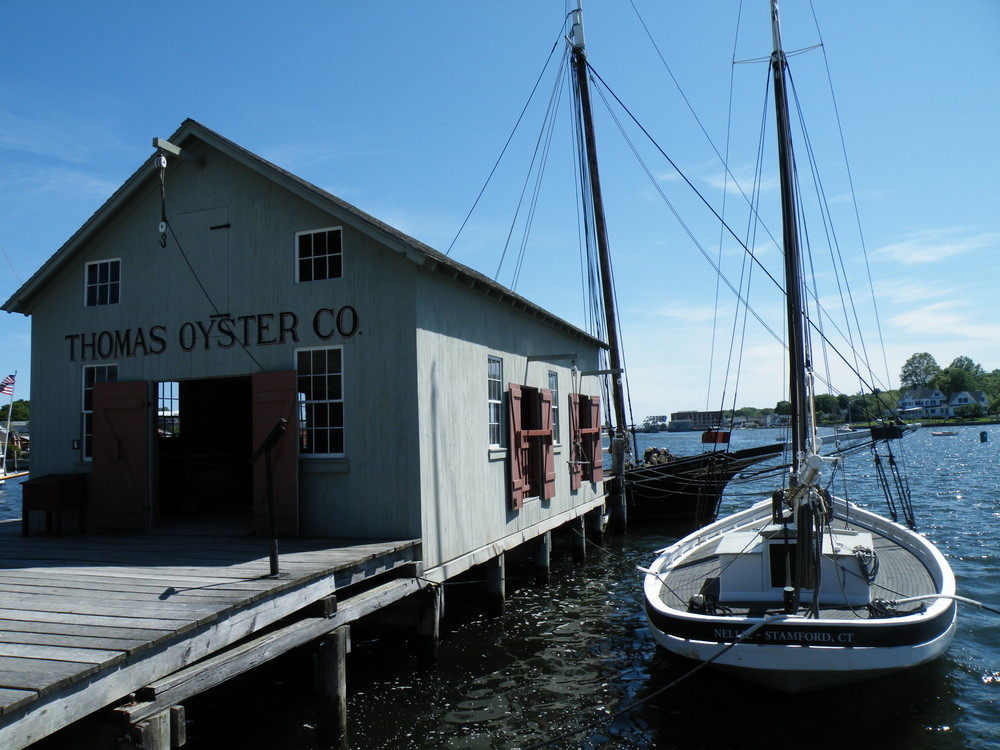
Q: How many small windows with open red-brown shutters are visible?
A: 2